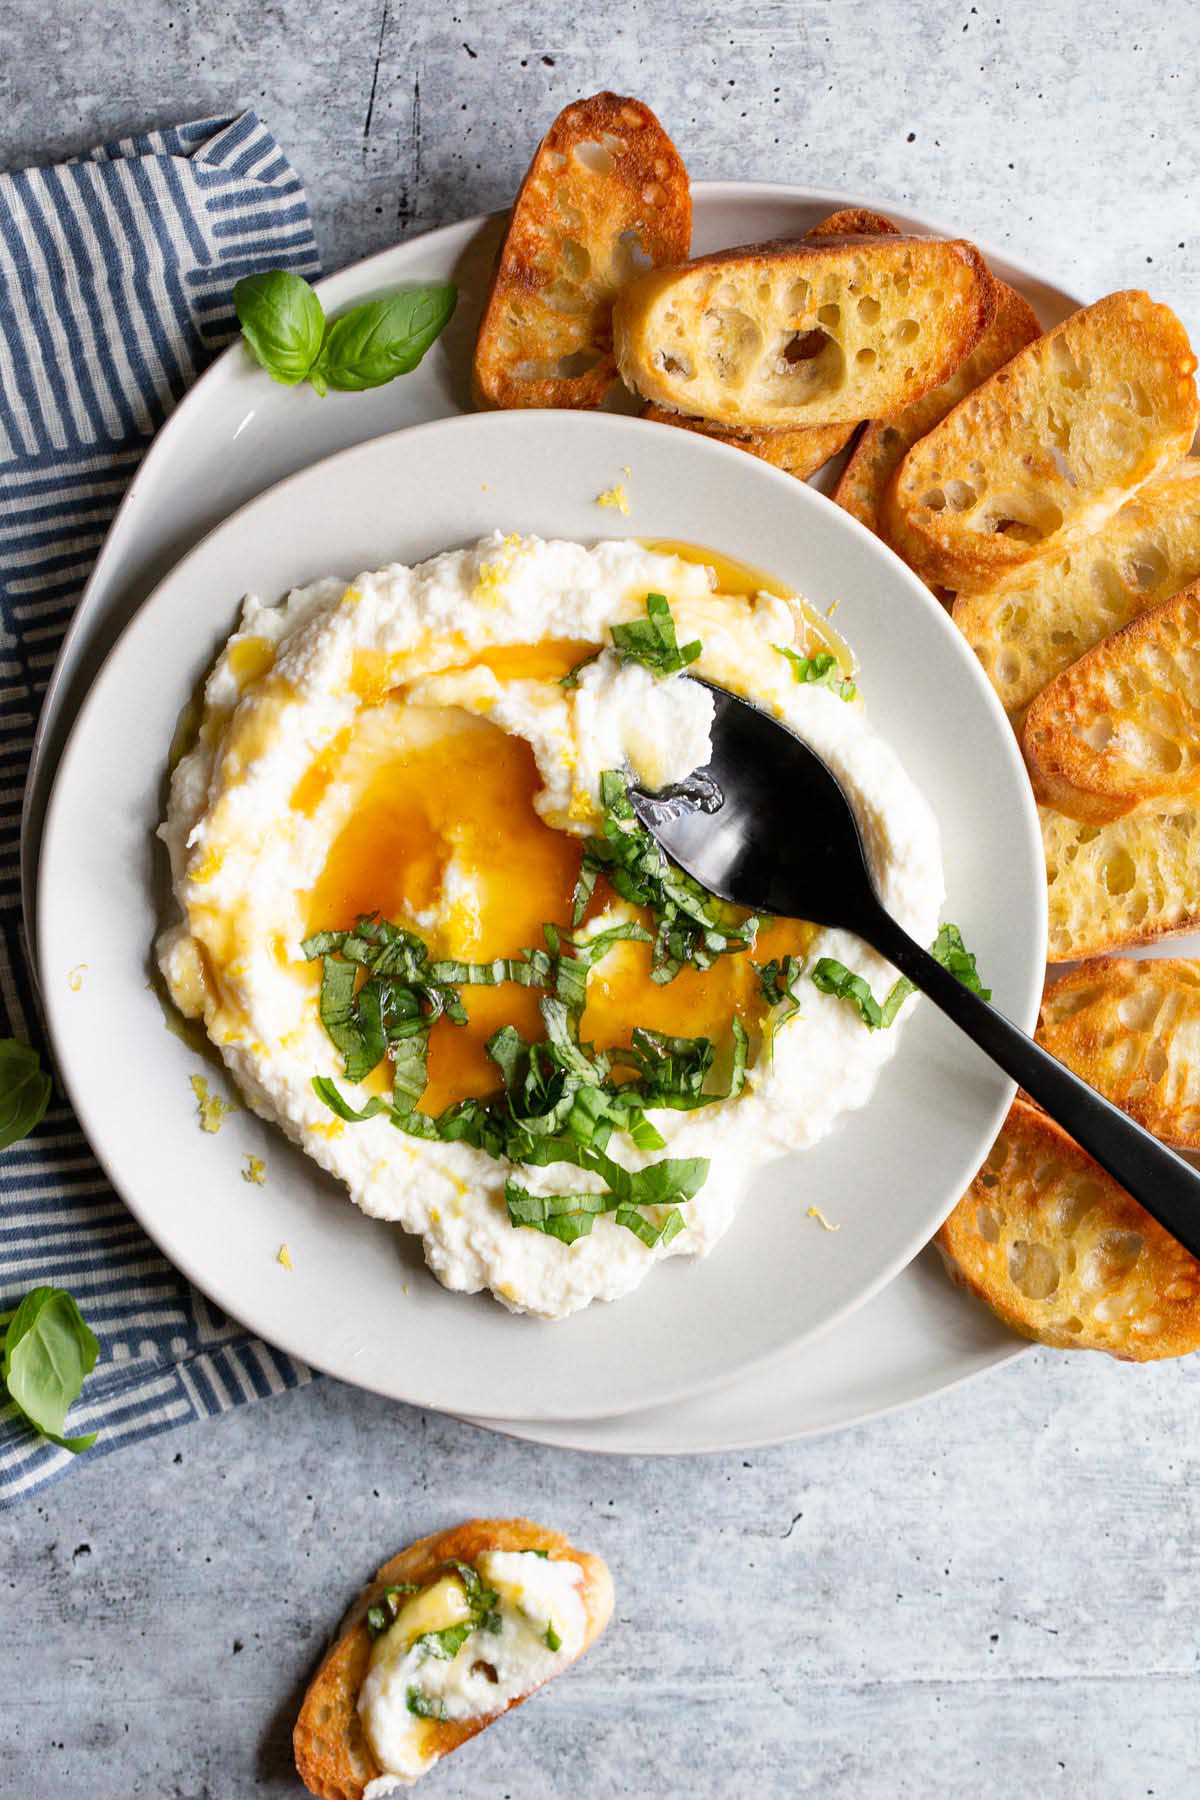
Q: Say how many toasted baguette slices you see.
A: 11